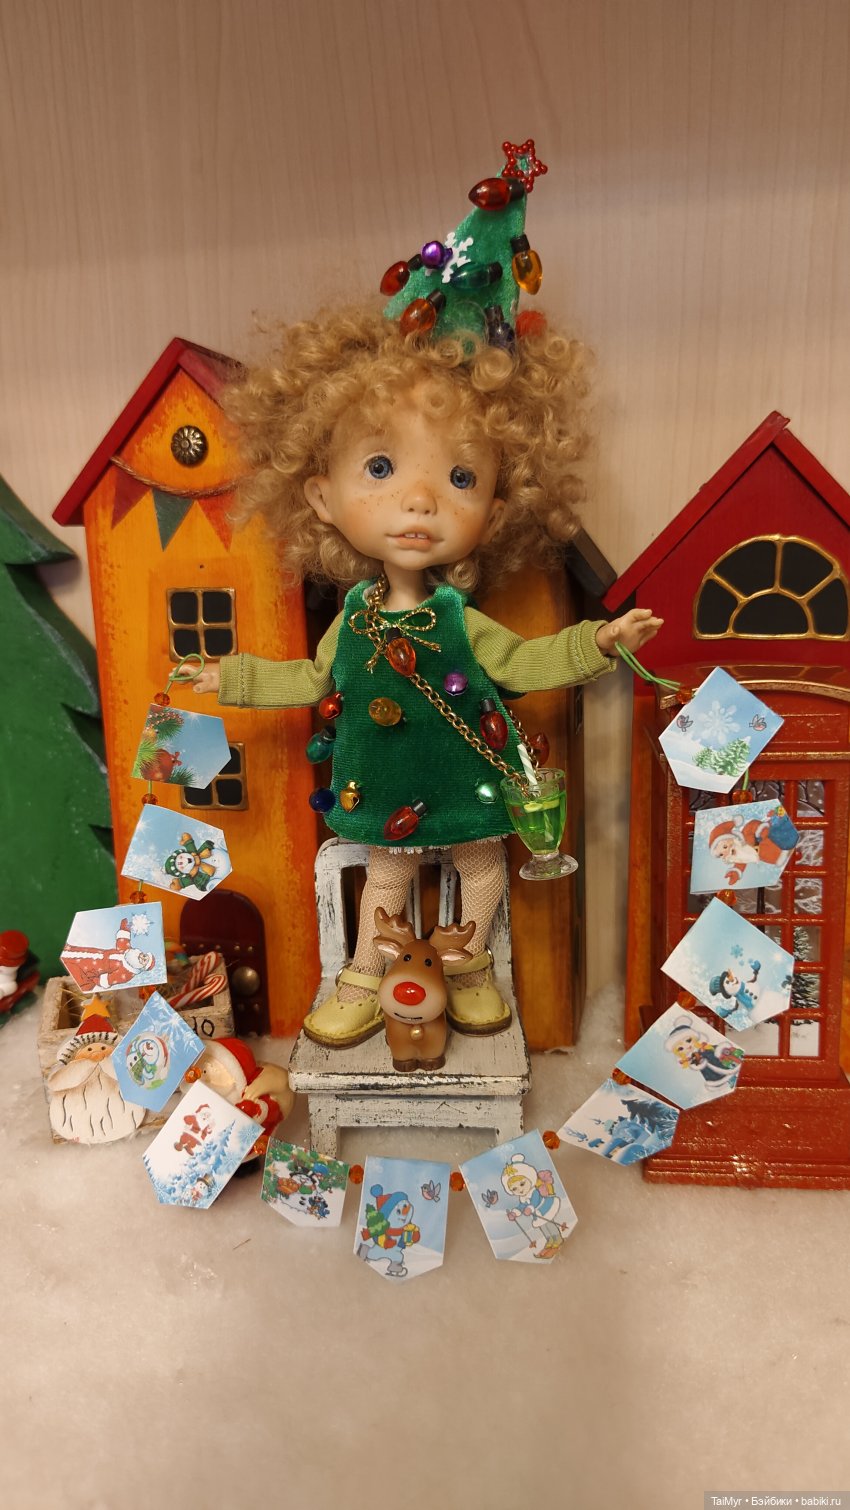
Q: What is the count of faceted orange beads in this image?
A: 14